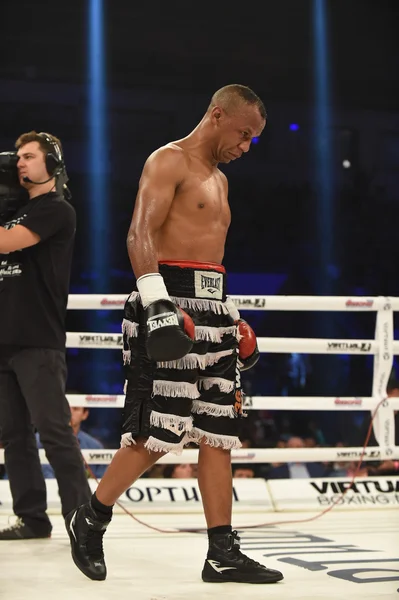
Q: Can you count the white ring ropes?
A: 4